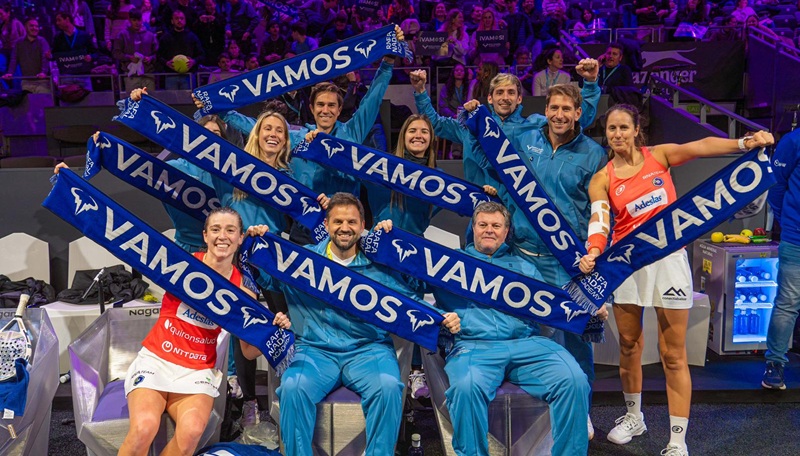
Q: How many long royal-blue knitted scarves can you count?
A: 9